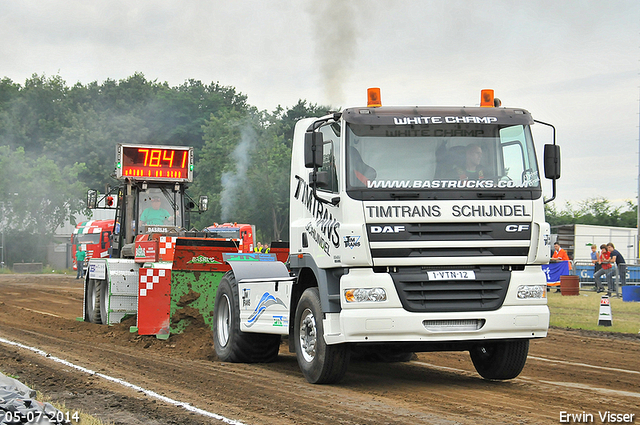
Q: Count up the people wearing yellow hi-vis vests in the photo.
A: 2